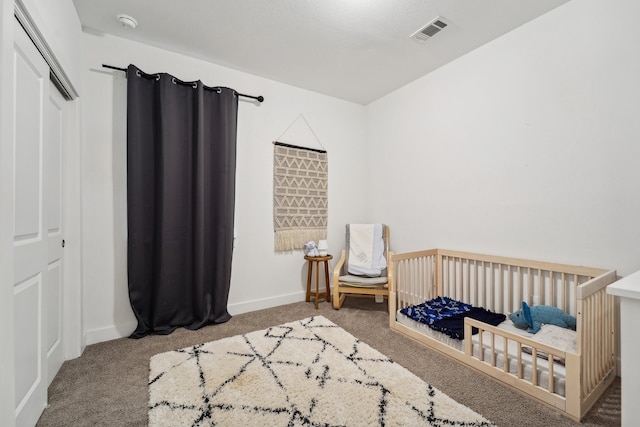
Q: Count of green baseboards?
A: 0